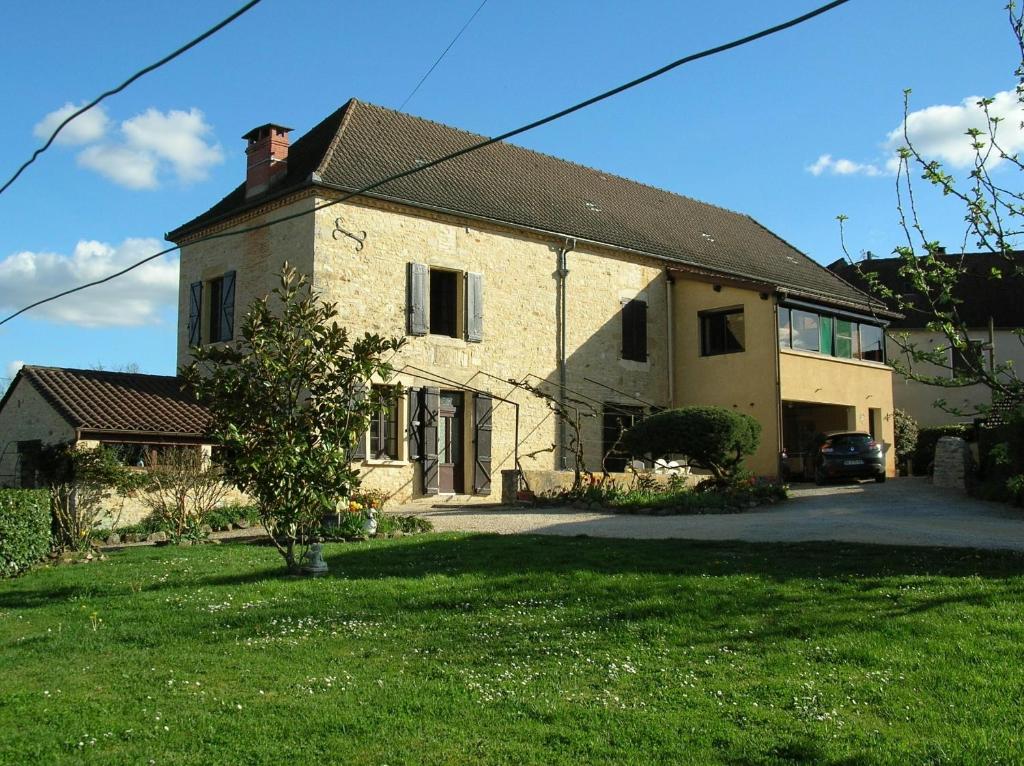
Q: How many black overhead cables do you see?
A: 3